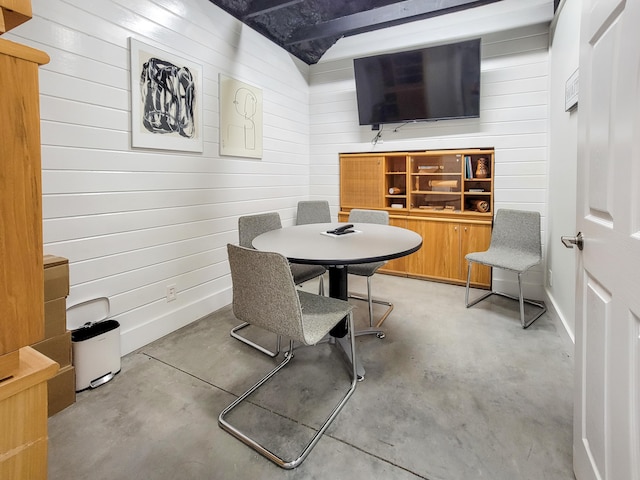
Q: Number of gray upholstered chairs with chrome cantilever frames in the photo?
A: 5